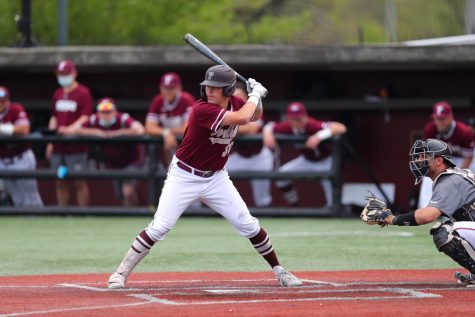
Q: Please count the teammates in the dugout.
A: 7